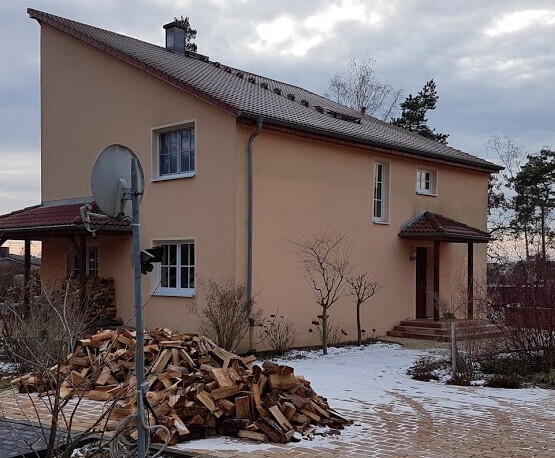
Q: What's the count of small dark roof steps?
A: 9